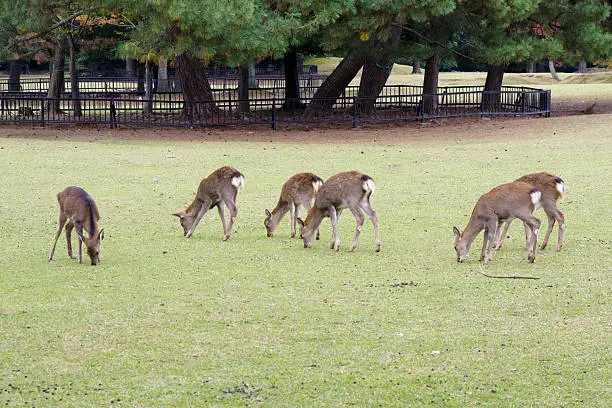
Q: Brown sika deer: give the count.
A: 6